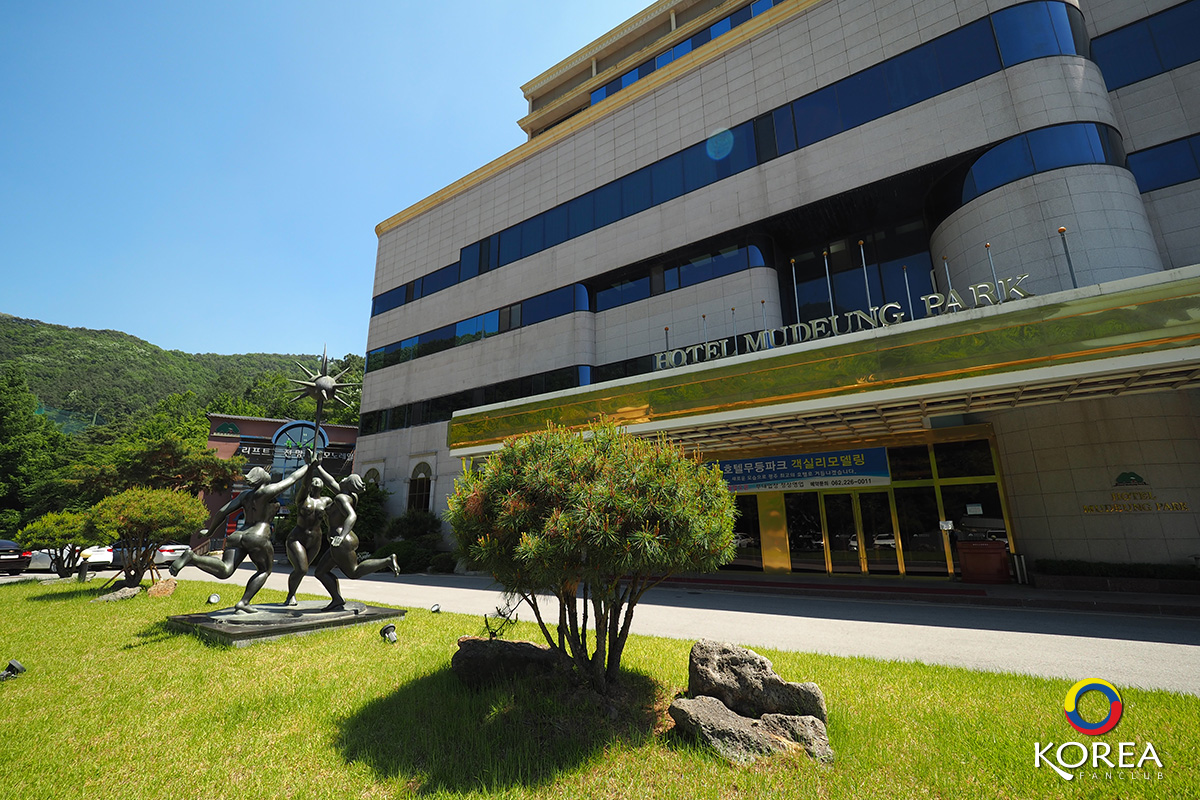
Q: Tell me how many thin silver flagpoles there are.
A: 11